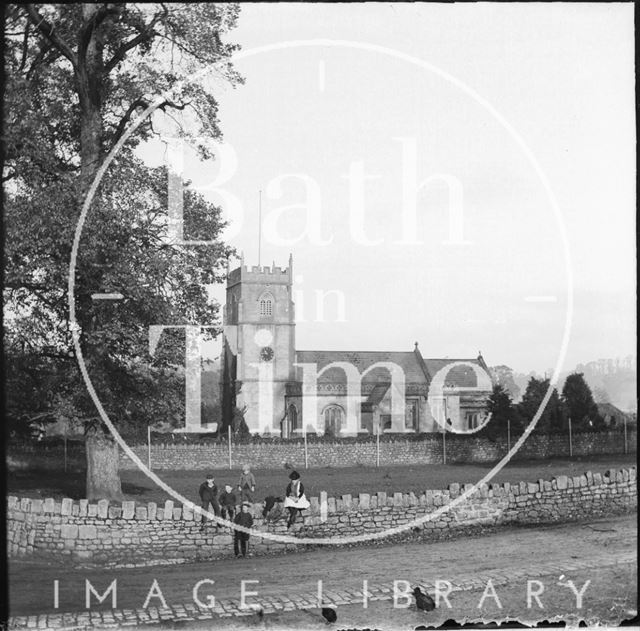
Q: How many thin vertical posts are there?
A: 9